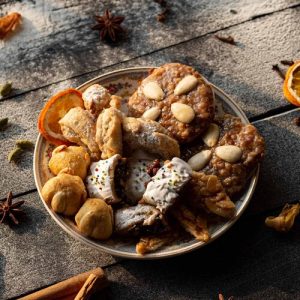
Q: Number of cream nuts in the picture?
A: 7